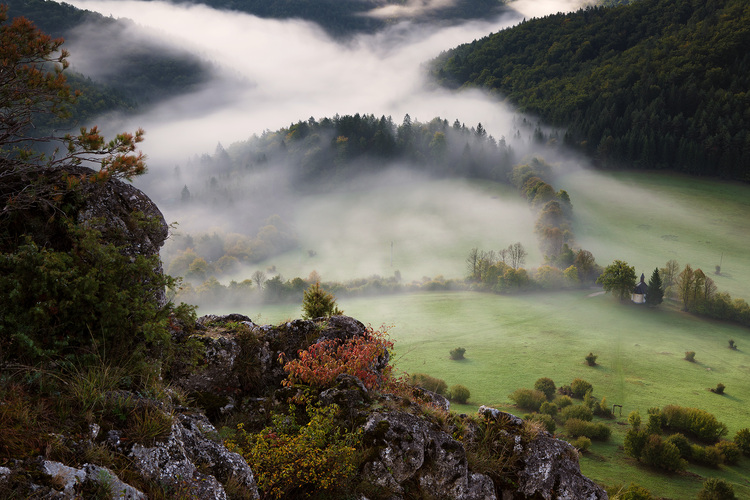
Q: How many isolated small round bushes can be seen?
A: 5